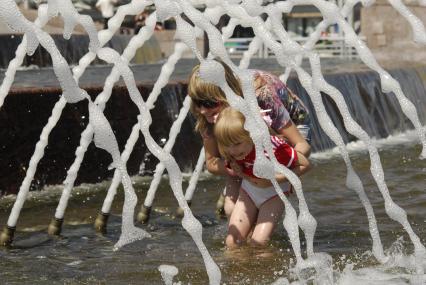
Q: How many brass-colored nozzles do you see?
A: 6